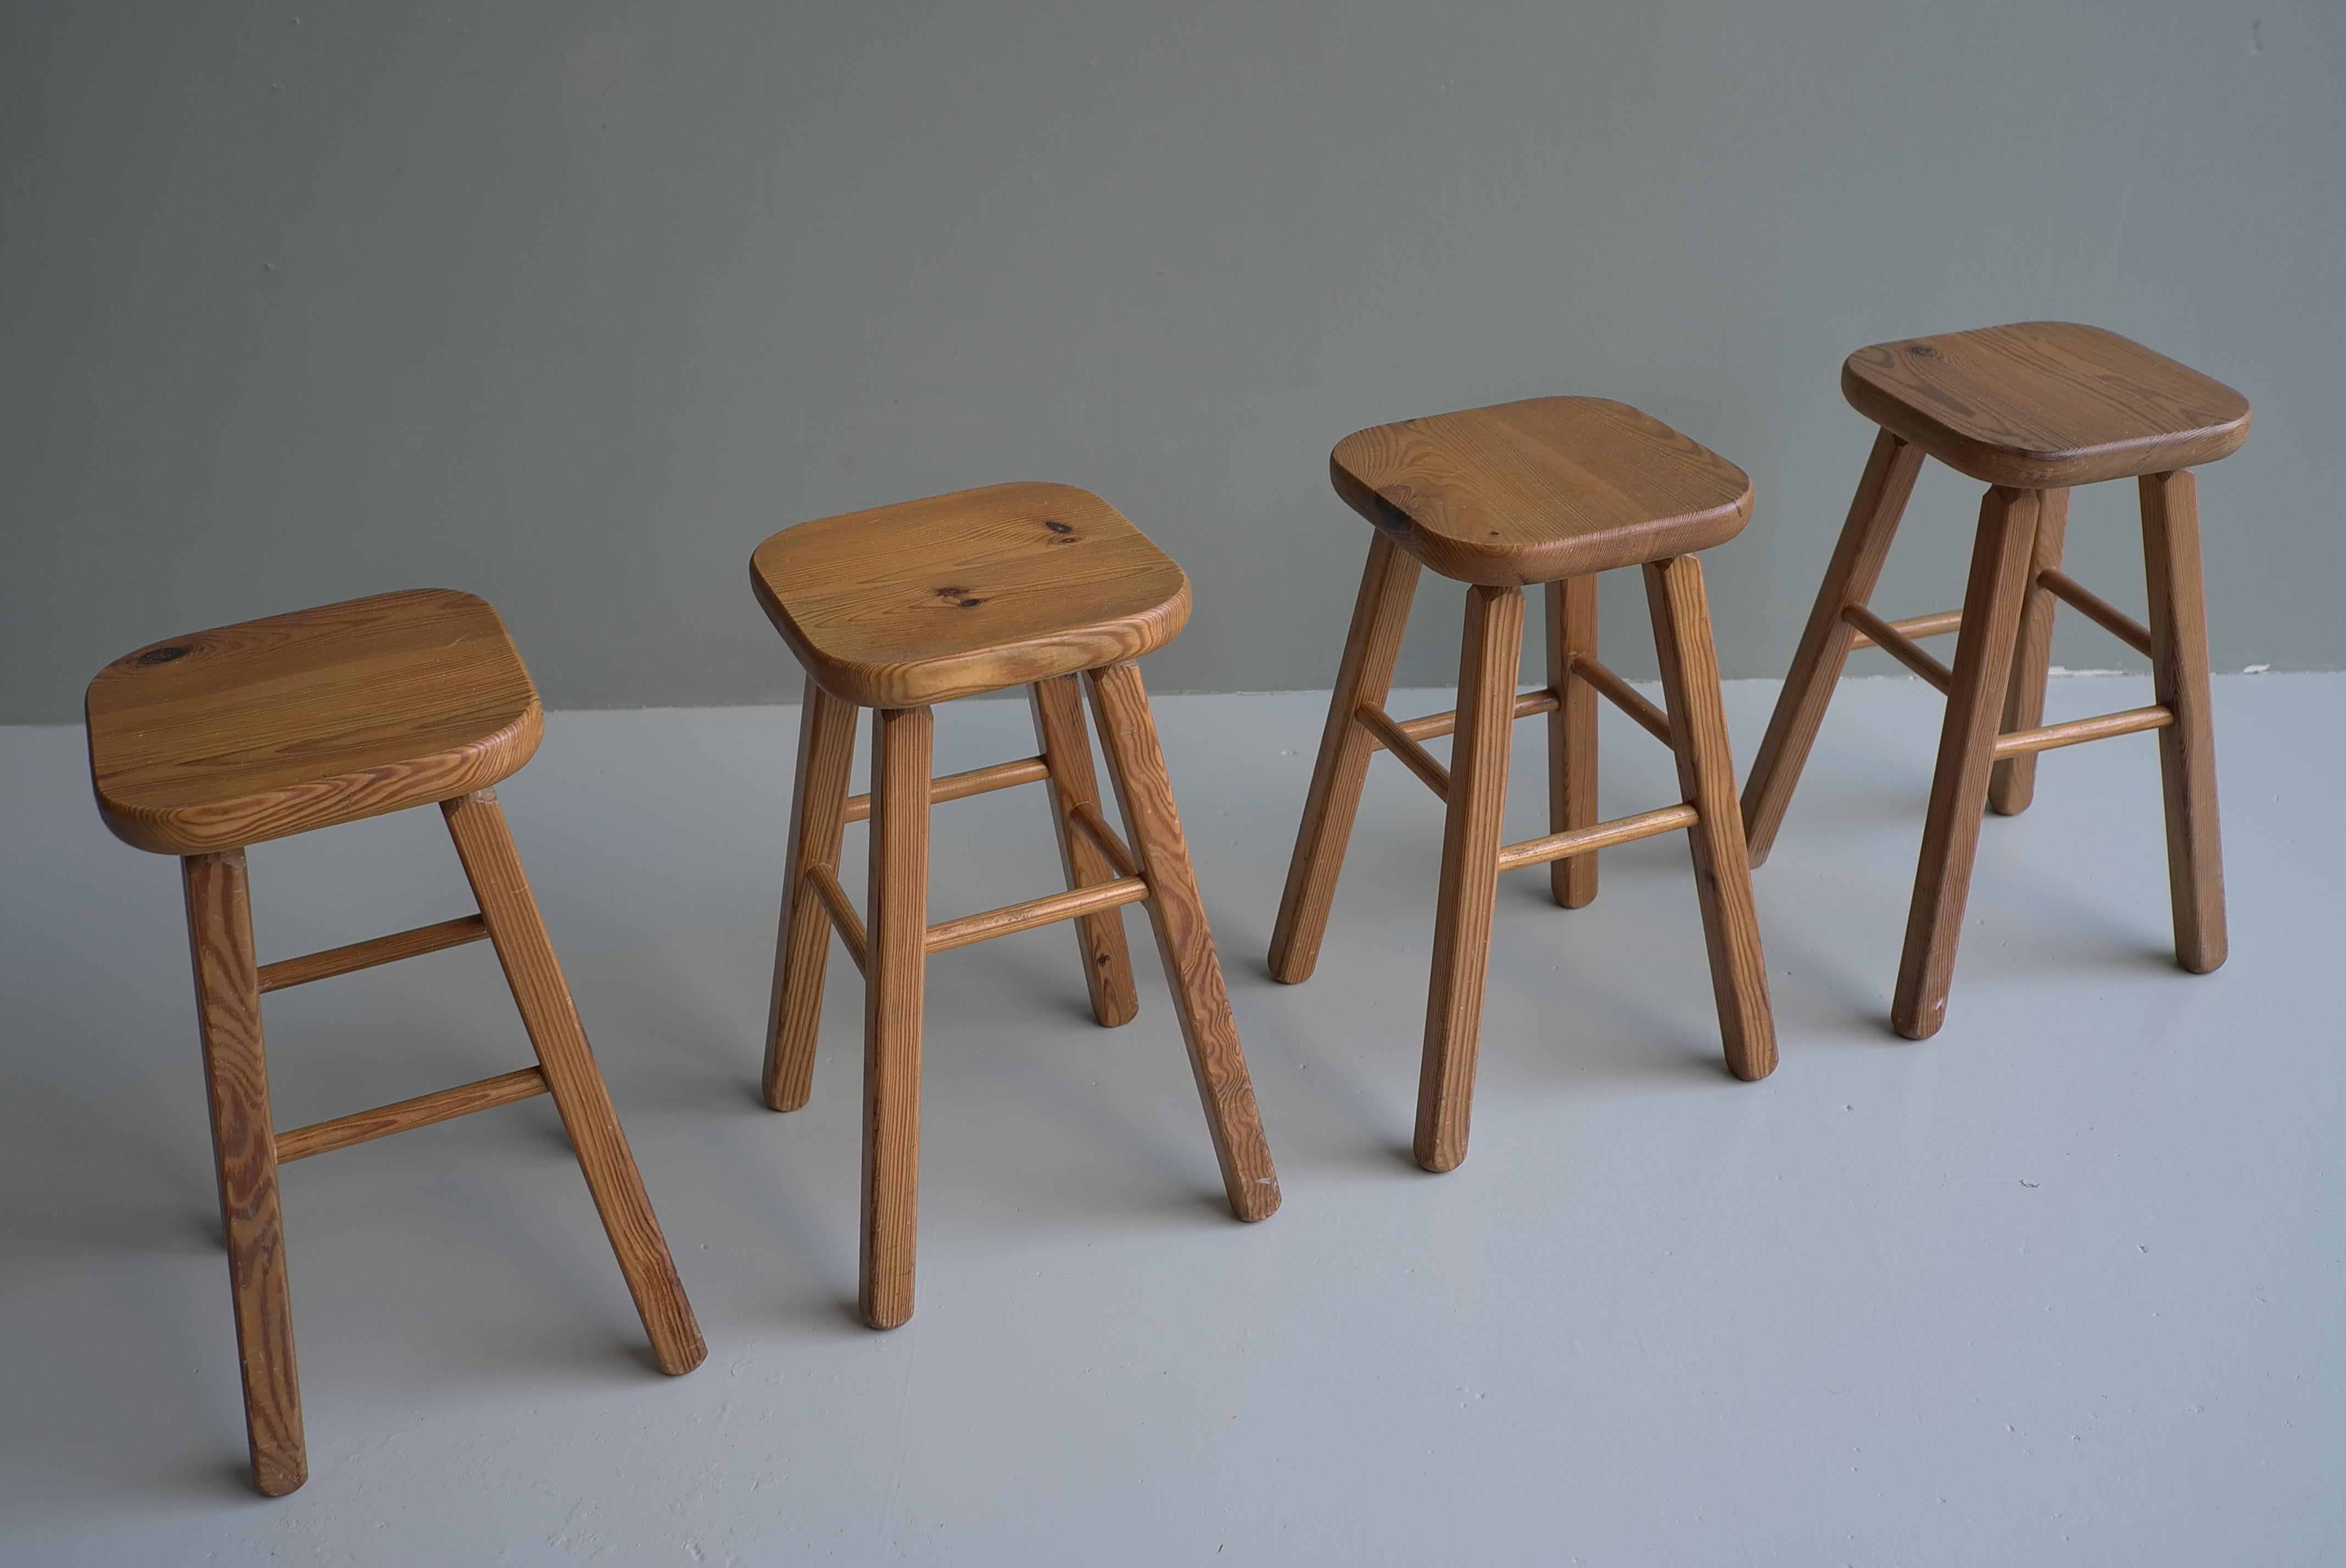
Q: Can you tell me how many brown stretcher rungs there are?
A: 14